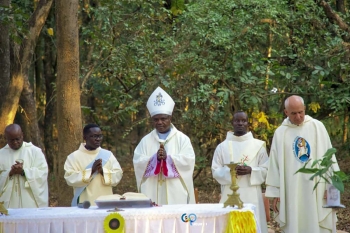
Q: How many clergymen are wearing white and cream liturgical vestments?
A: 5